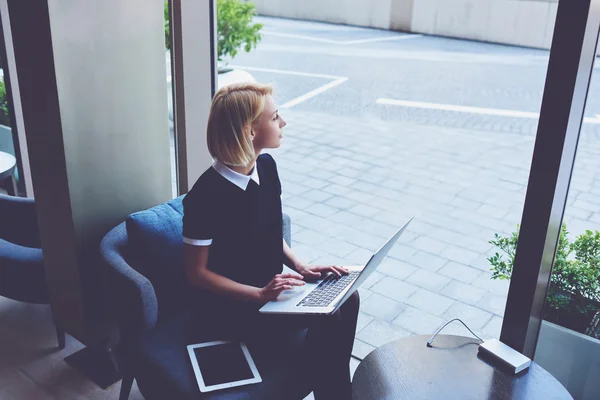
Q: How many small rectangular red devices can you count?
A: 0